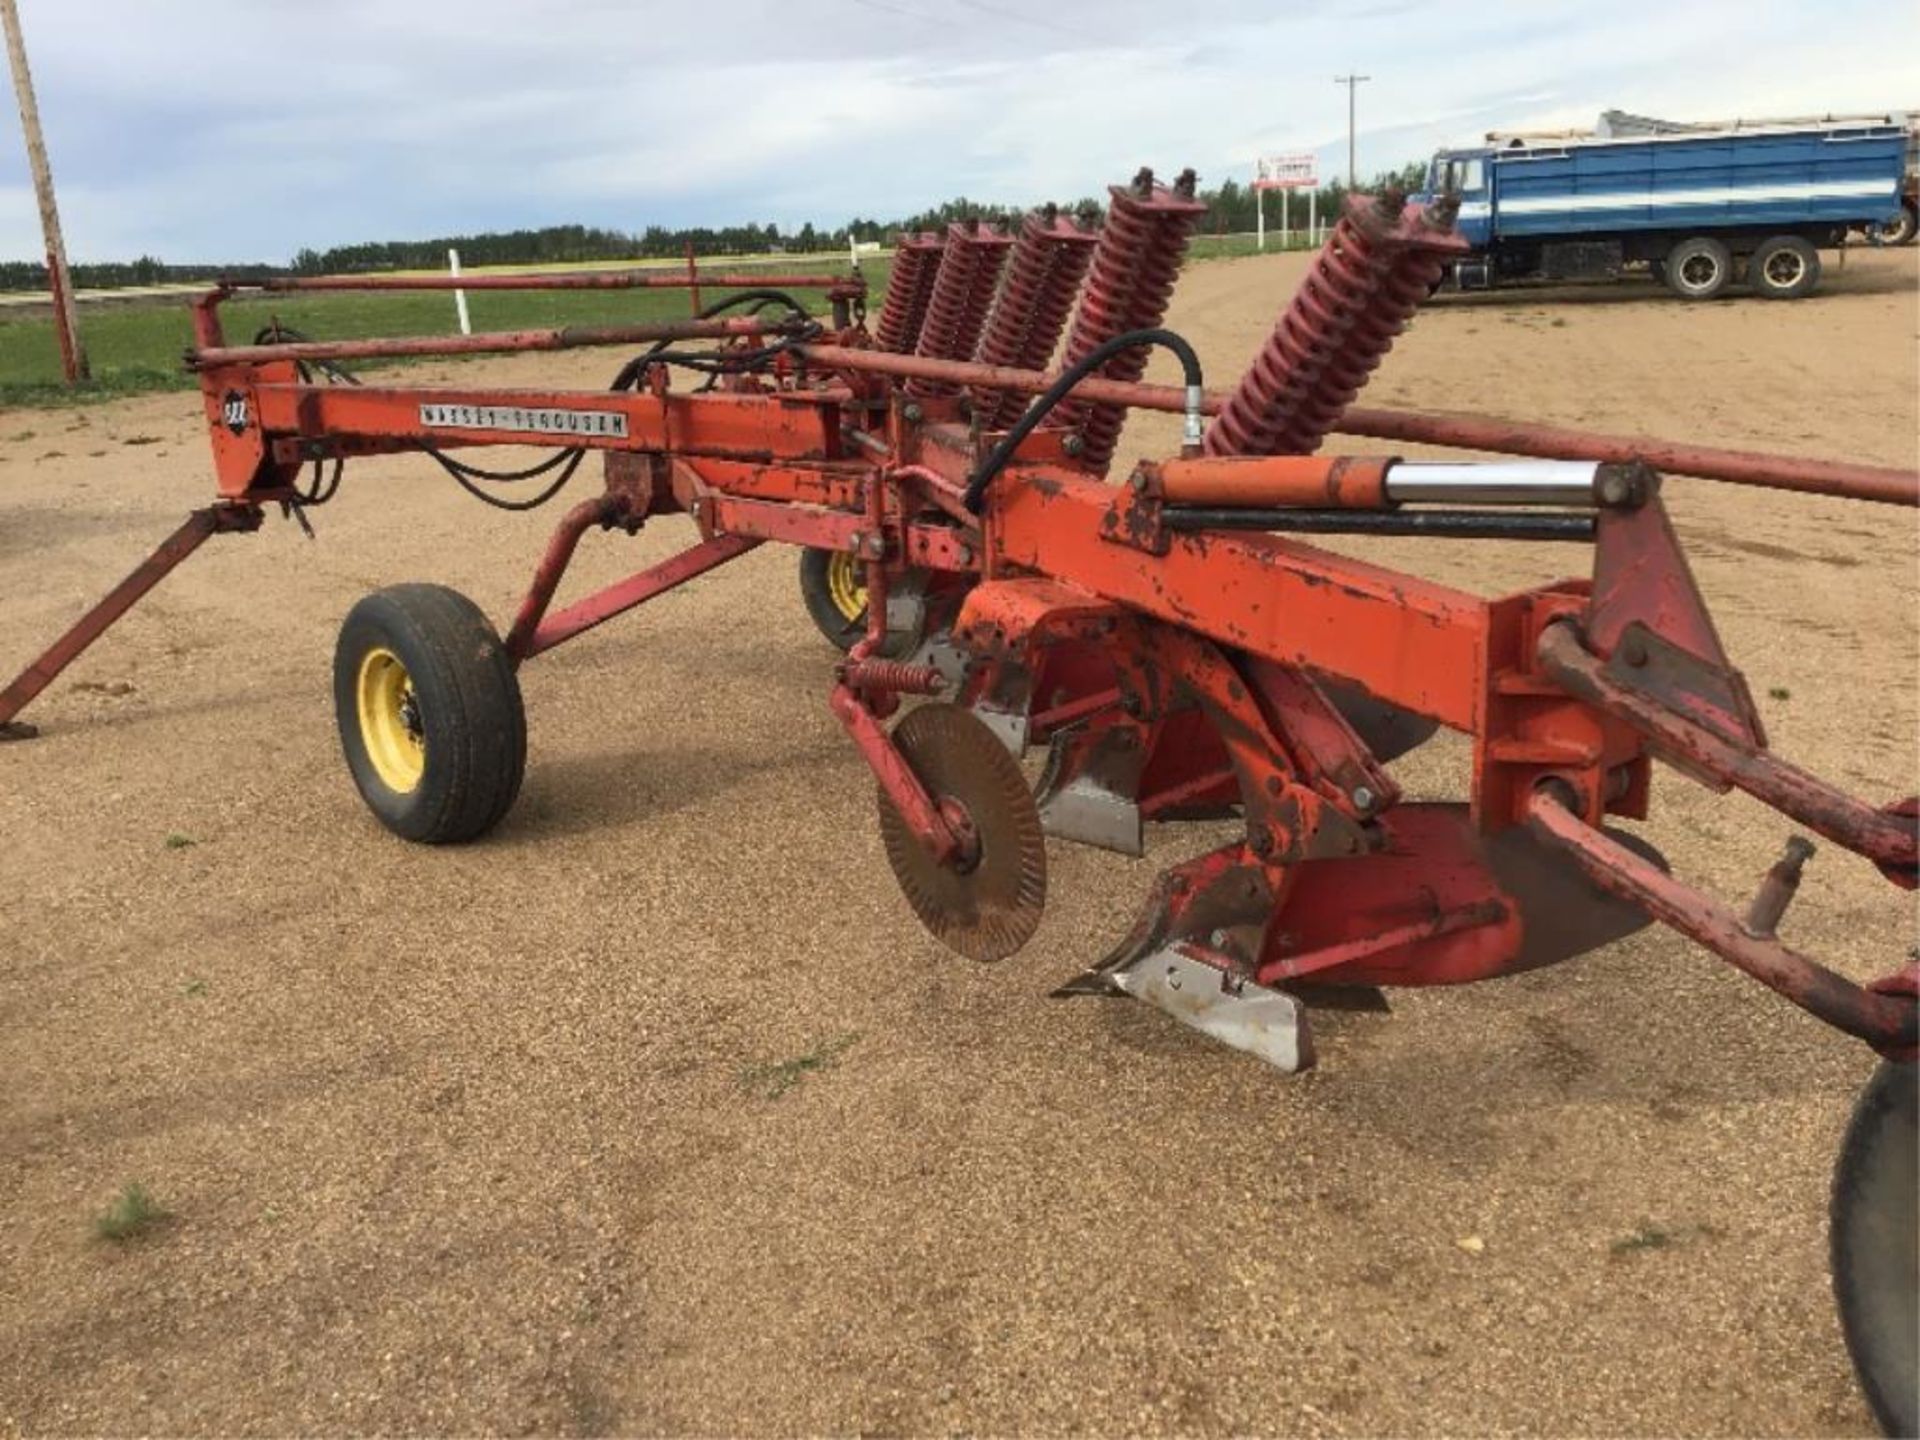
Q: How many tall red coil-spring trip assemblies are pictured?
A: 5